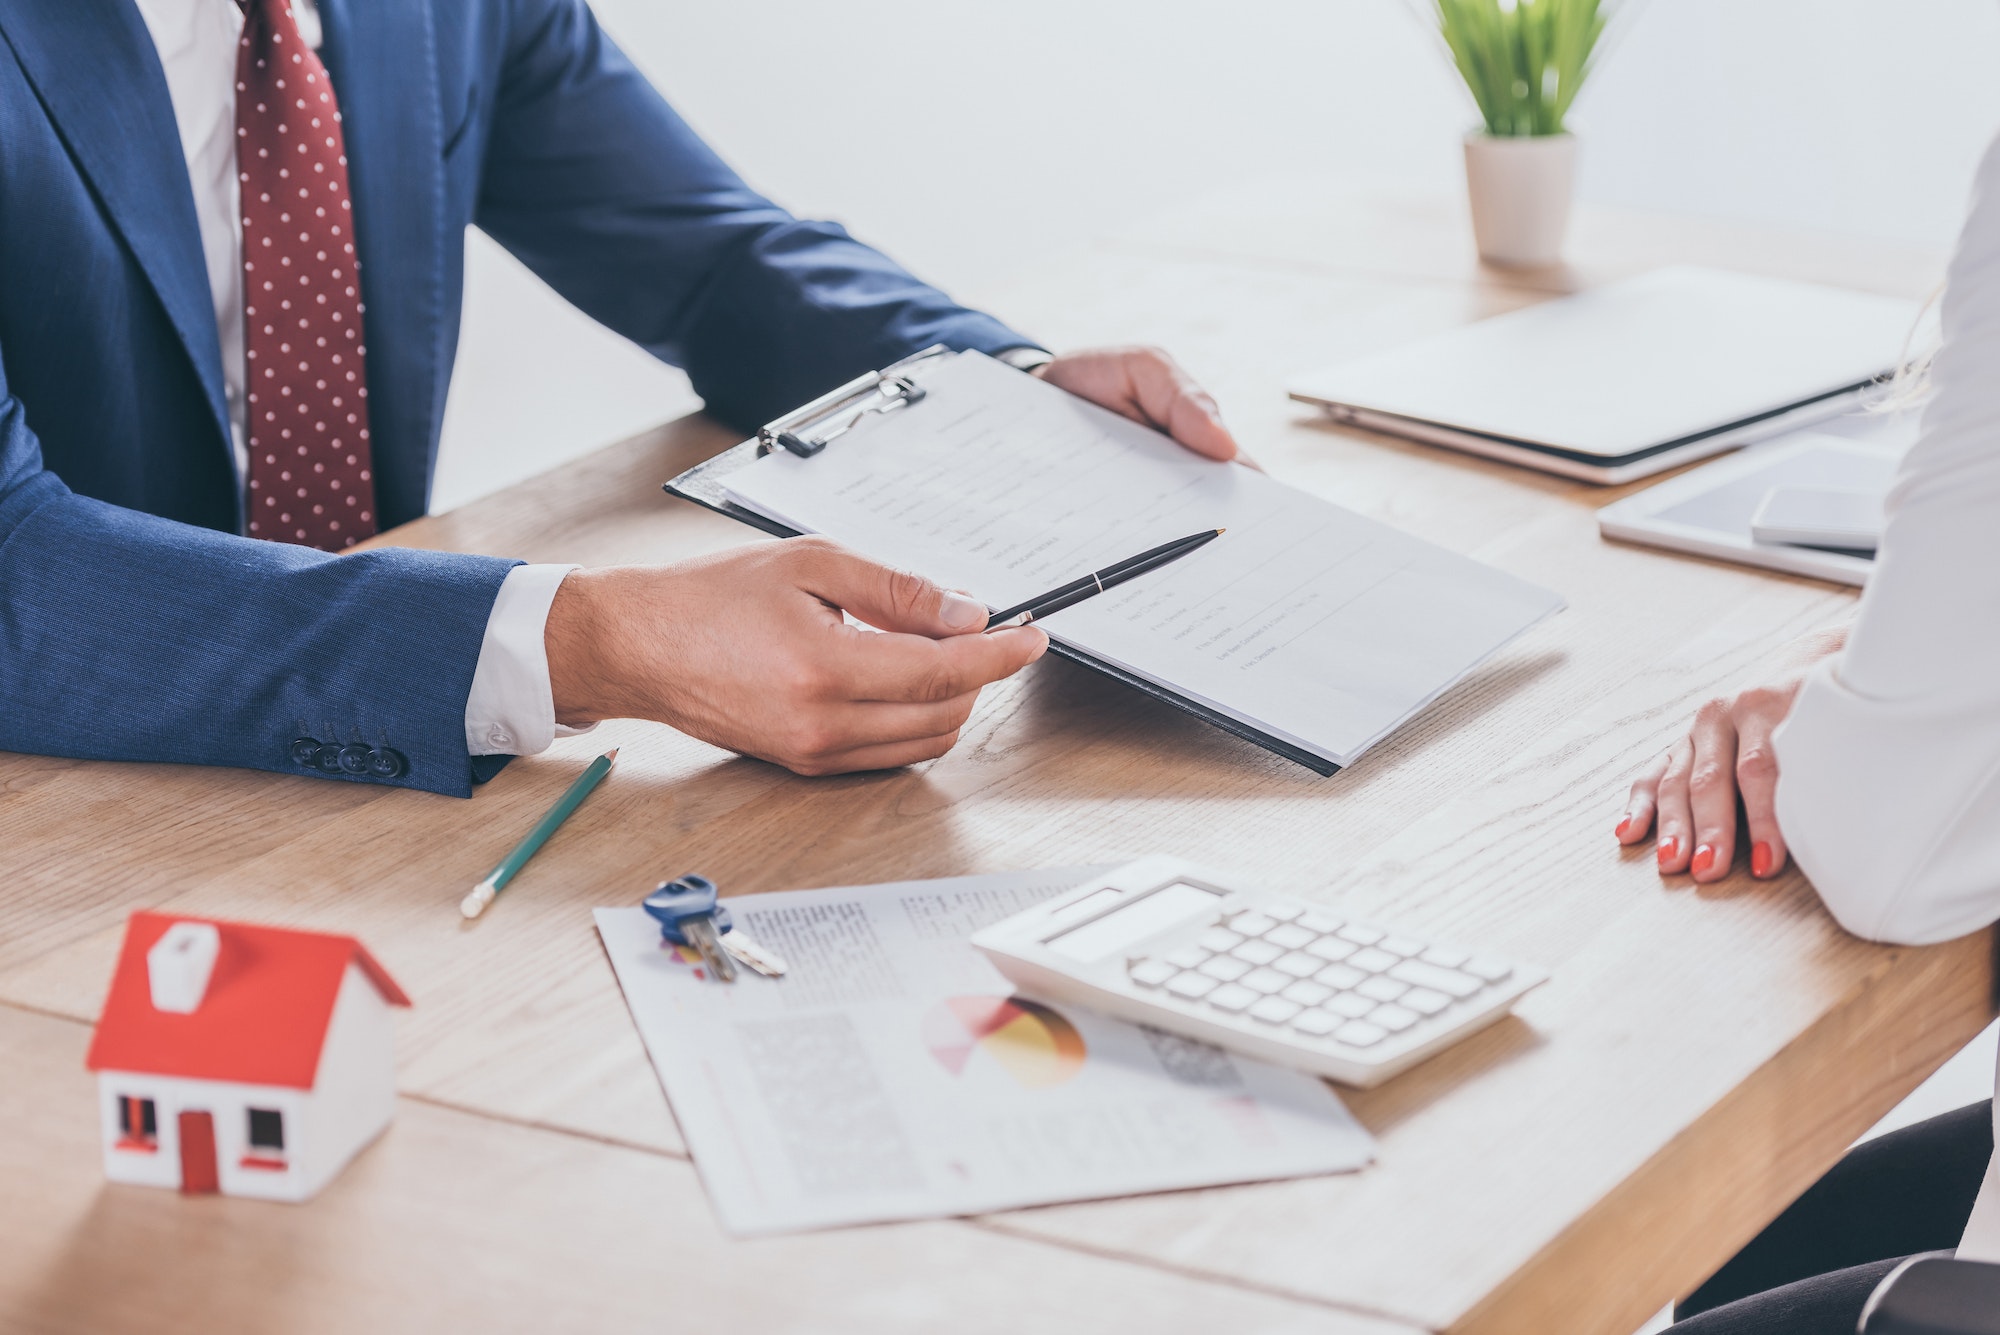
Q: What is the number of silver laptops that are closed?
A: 1